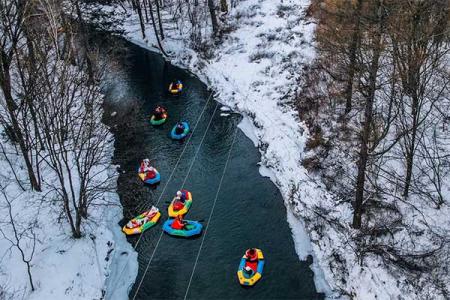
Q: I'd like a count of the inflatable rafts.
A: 8